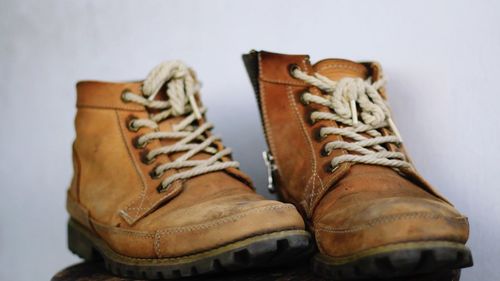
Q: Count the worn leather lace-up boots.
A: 2